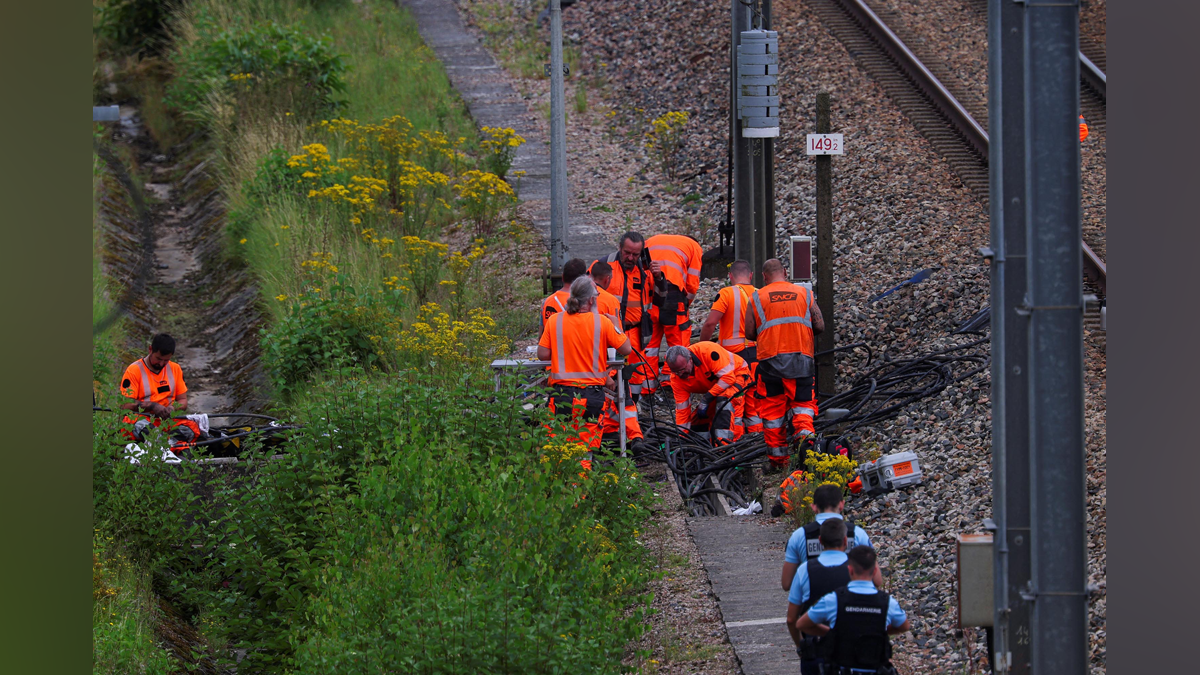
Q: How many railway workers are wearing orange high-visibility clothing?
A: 9